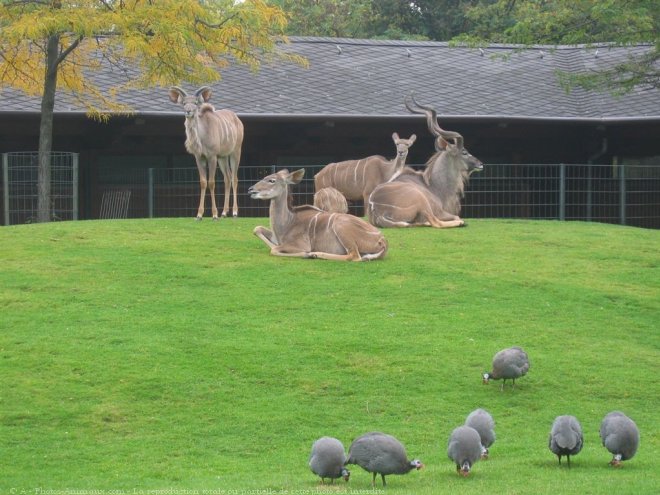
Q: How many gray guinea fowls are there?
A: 7